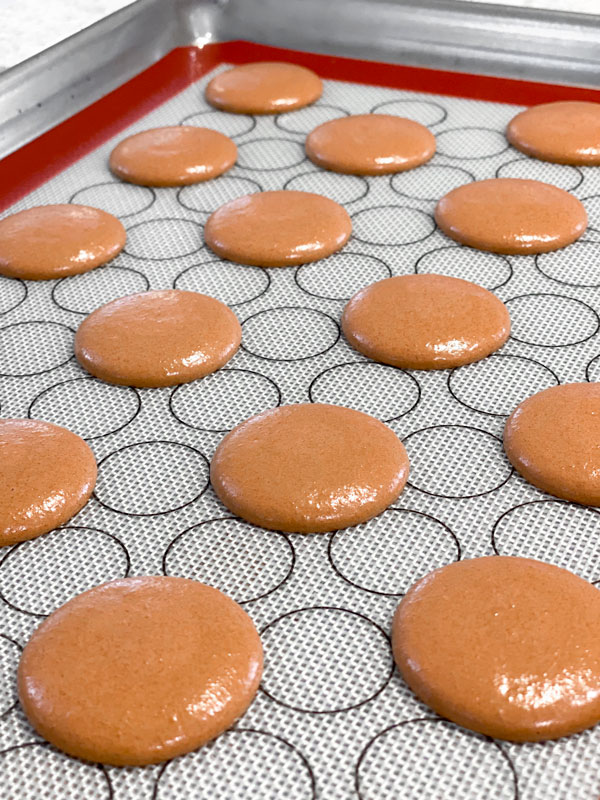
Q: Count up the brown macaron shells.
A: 14